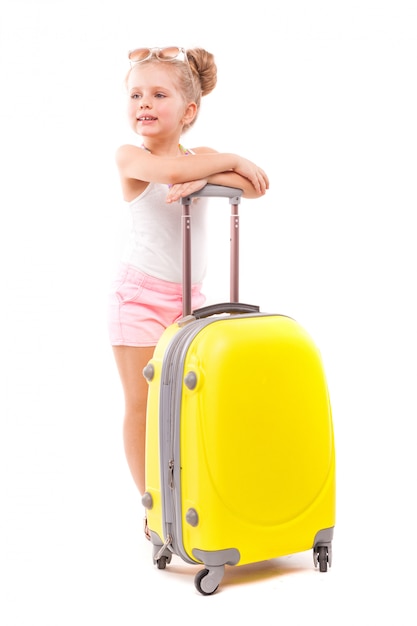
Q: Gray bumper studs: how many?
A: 4